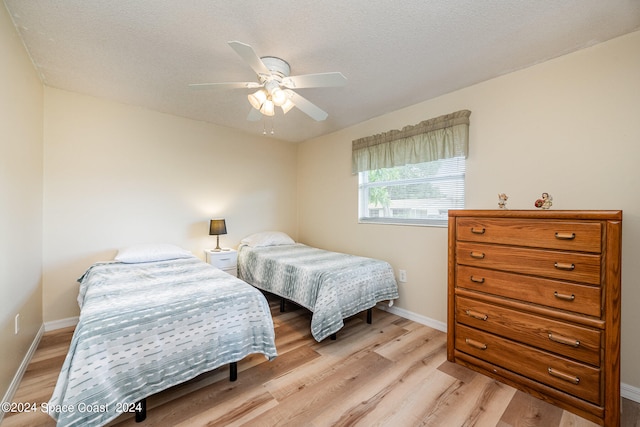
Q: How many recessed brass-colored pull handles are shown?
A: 10